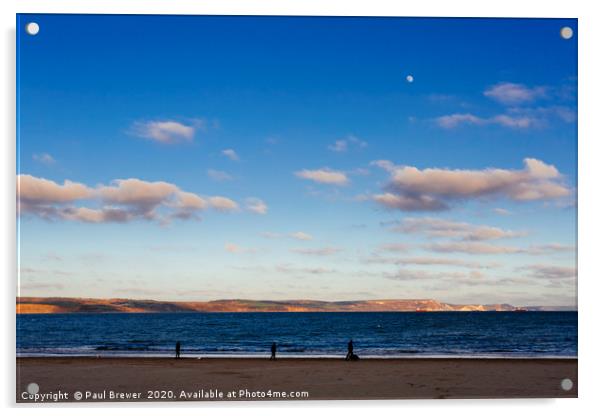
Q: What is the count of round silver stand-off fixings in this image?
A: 4